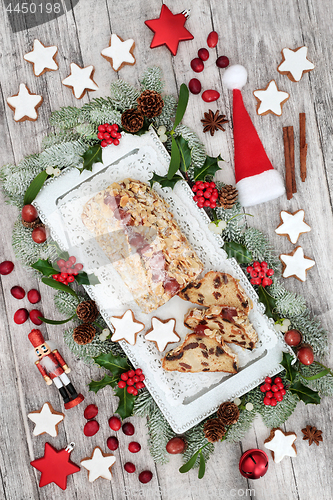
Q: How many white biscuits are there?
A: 13